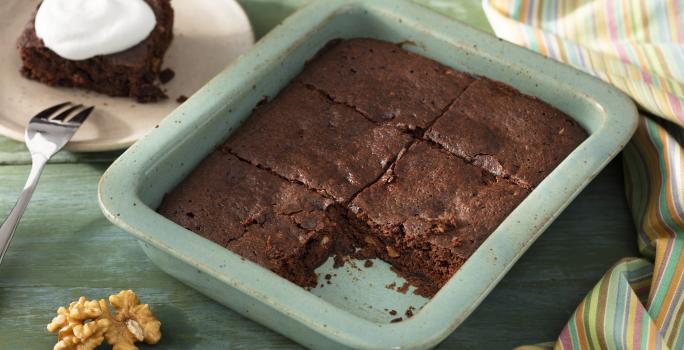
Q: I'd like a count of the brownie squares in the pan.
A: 5